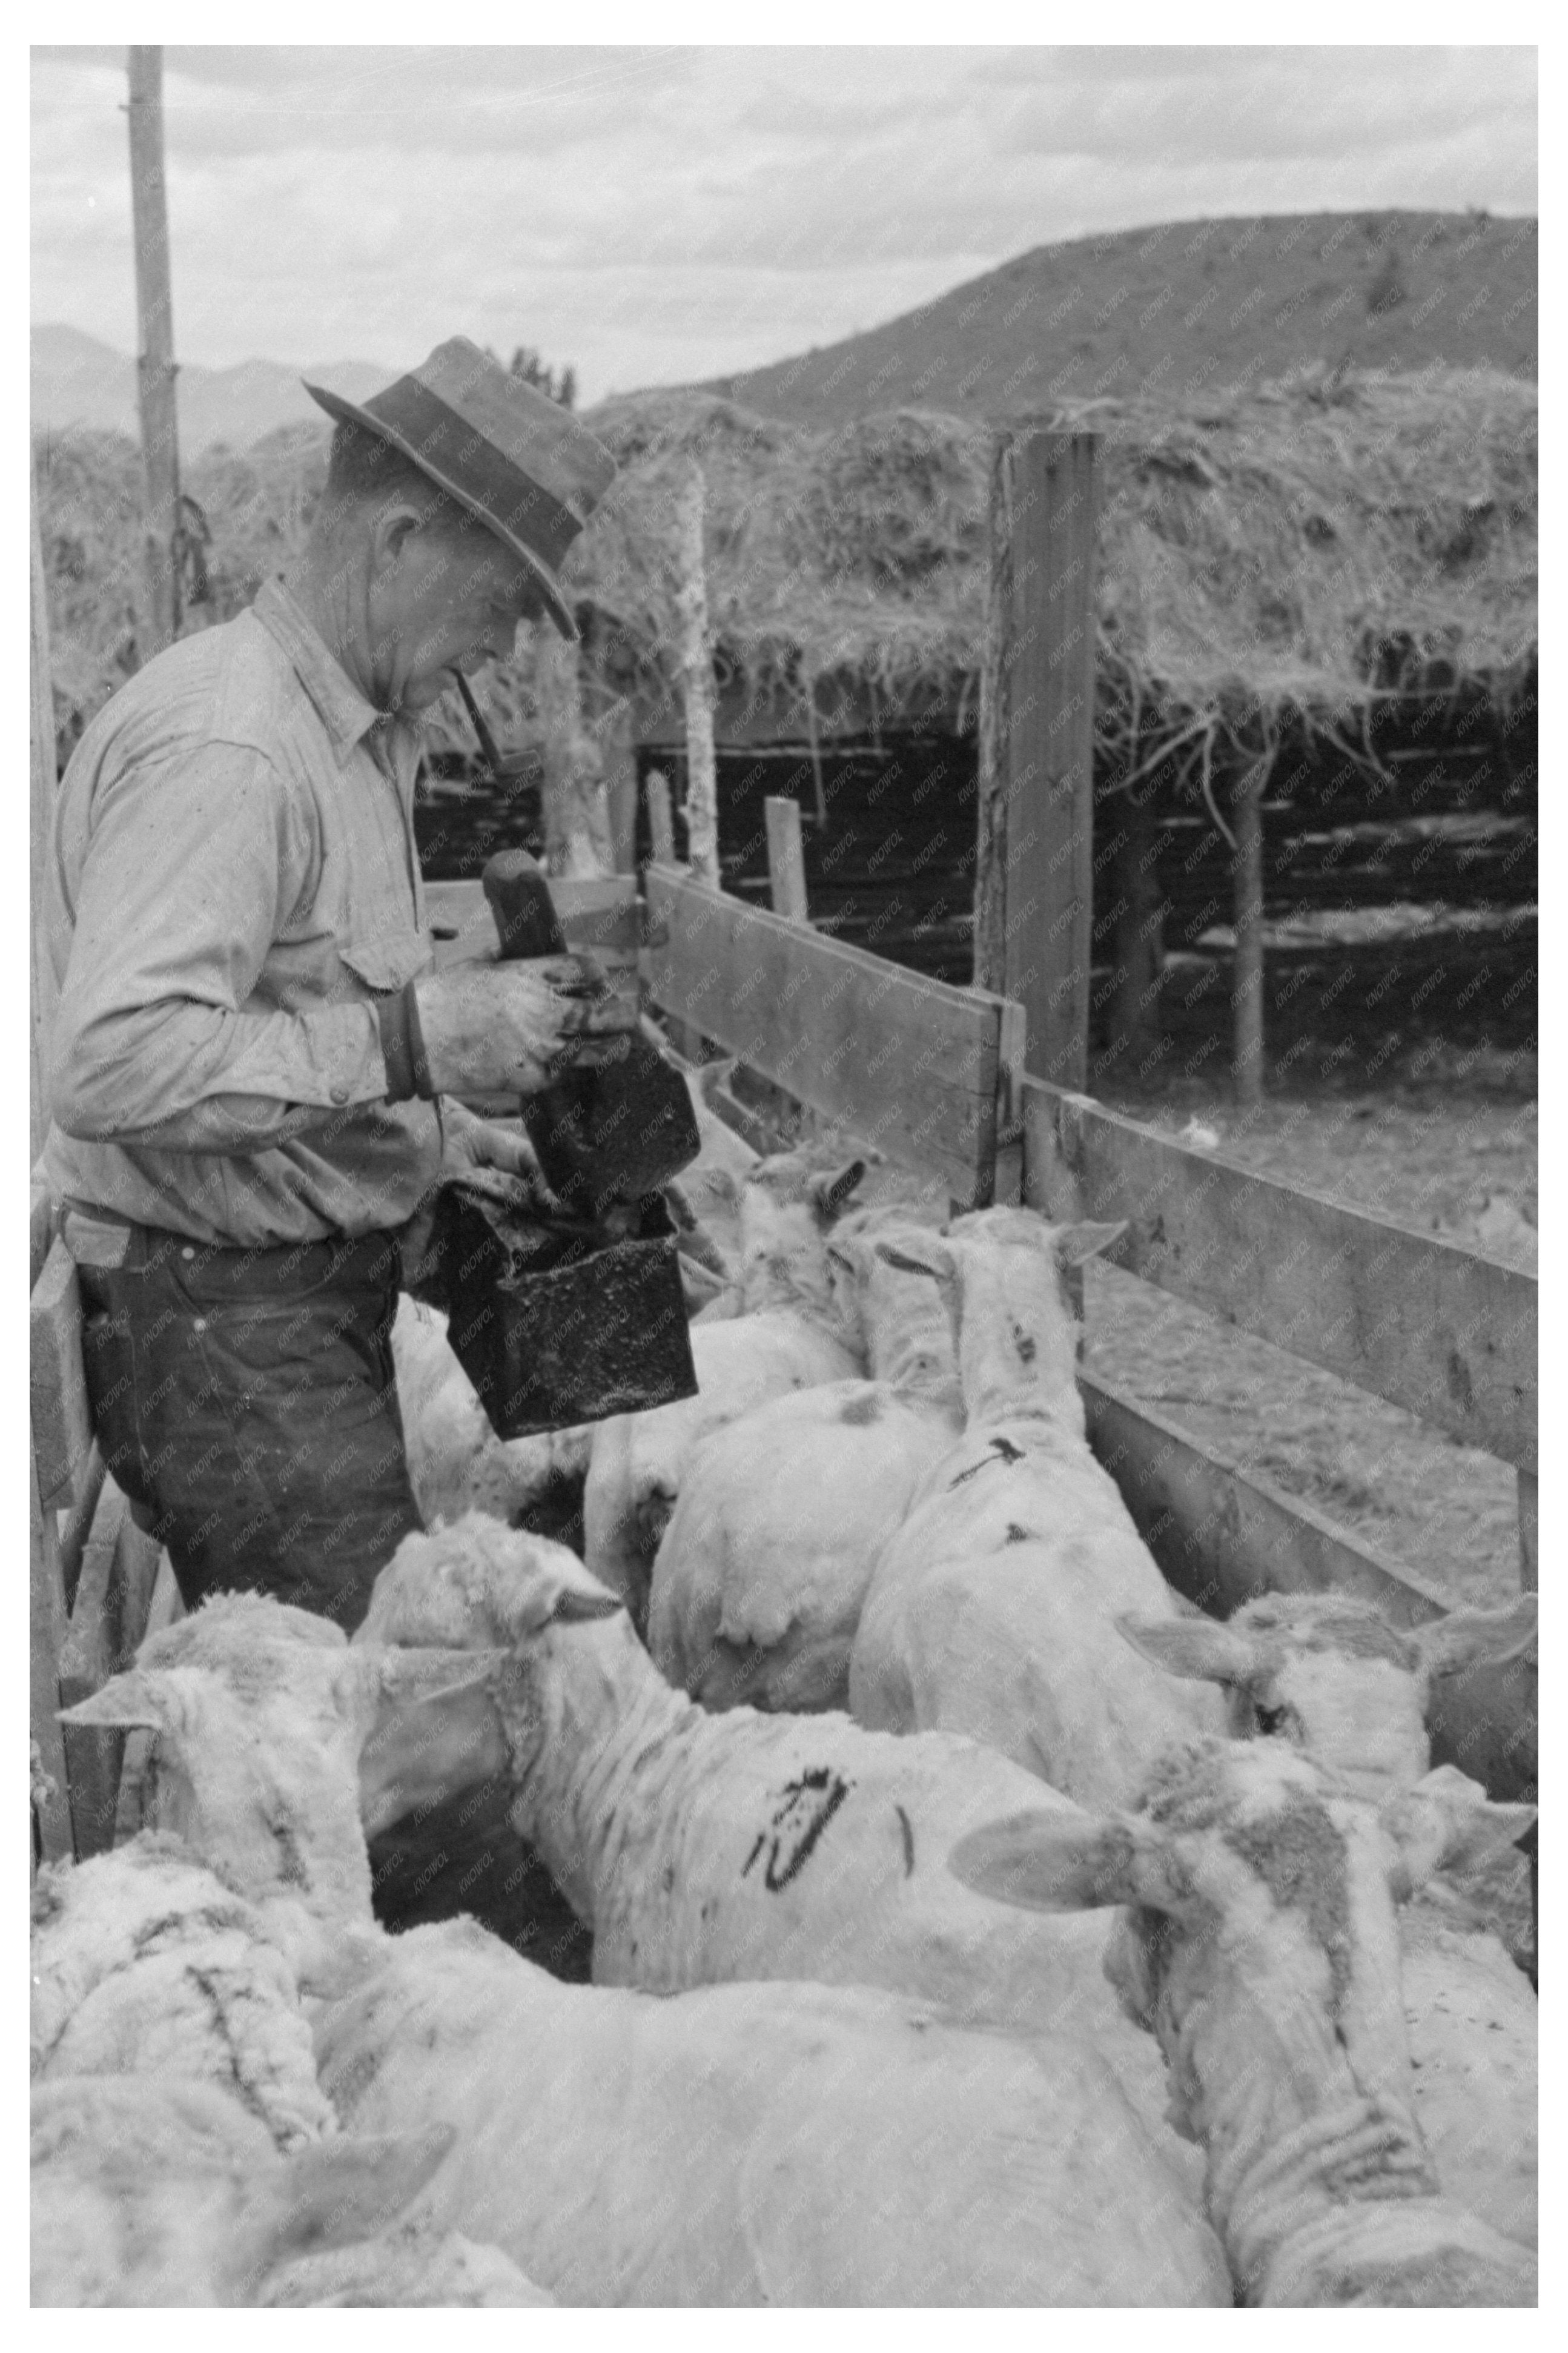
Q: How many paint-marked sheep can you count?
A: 2